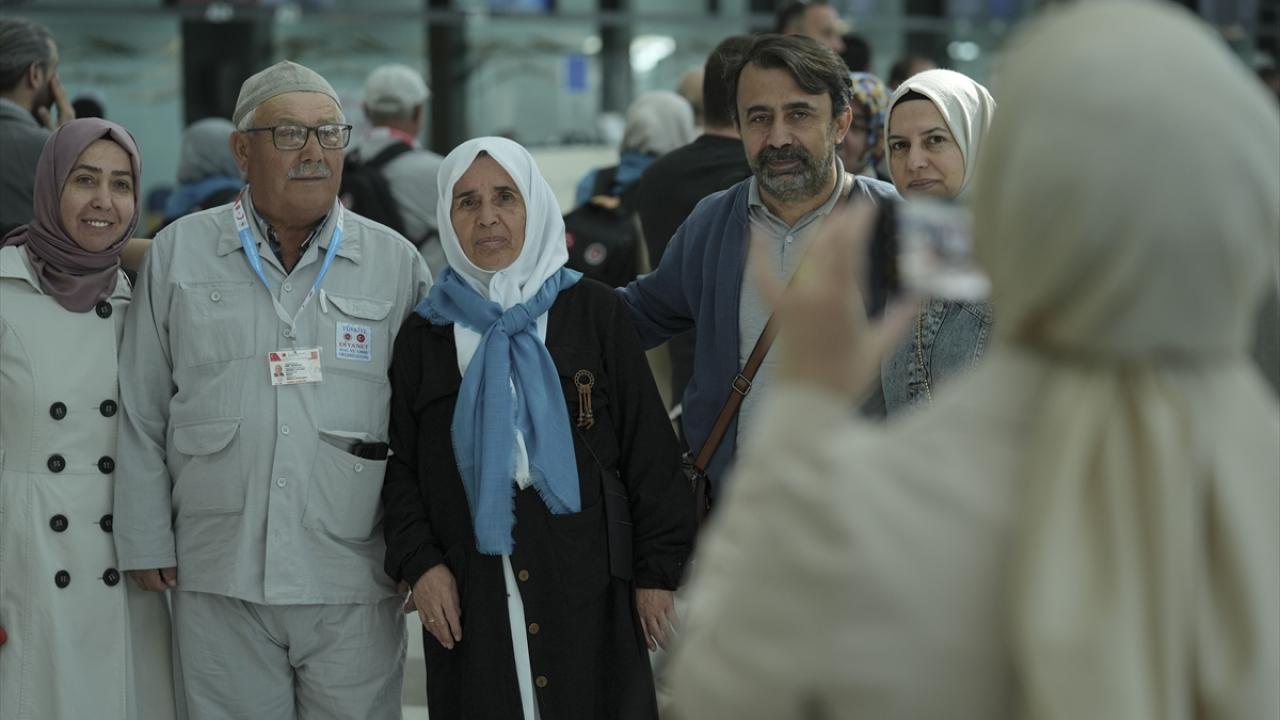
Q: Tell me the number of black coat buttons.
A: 9